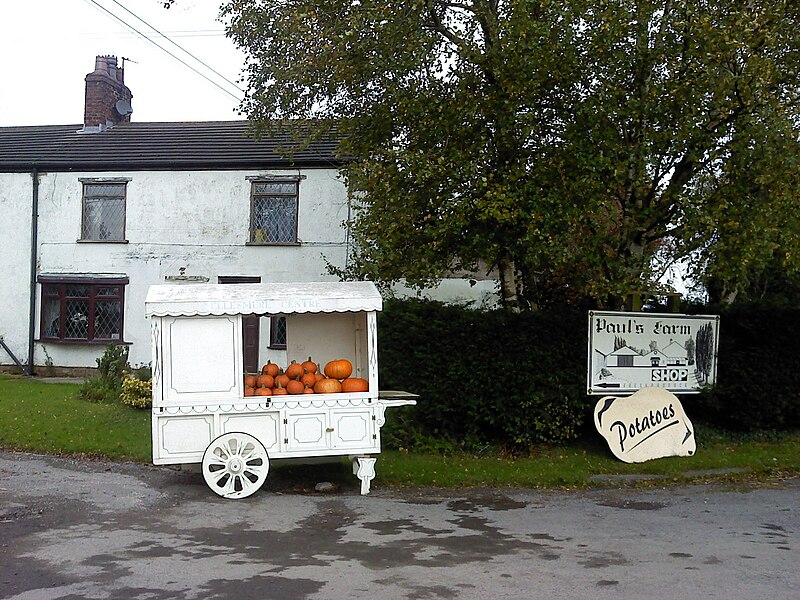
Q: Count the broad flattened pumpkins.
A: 3